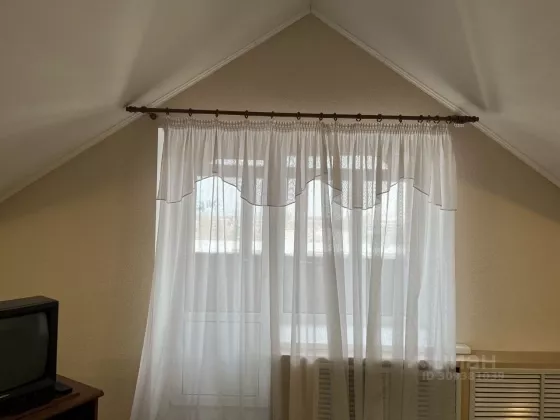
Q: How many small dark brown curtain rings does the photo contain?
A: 15